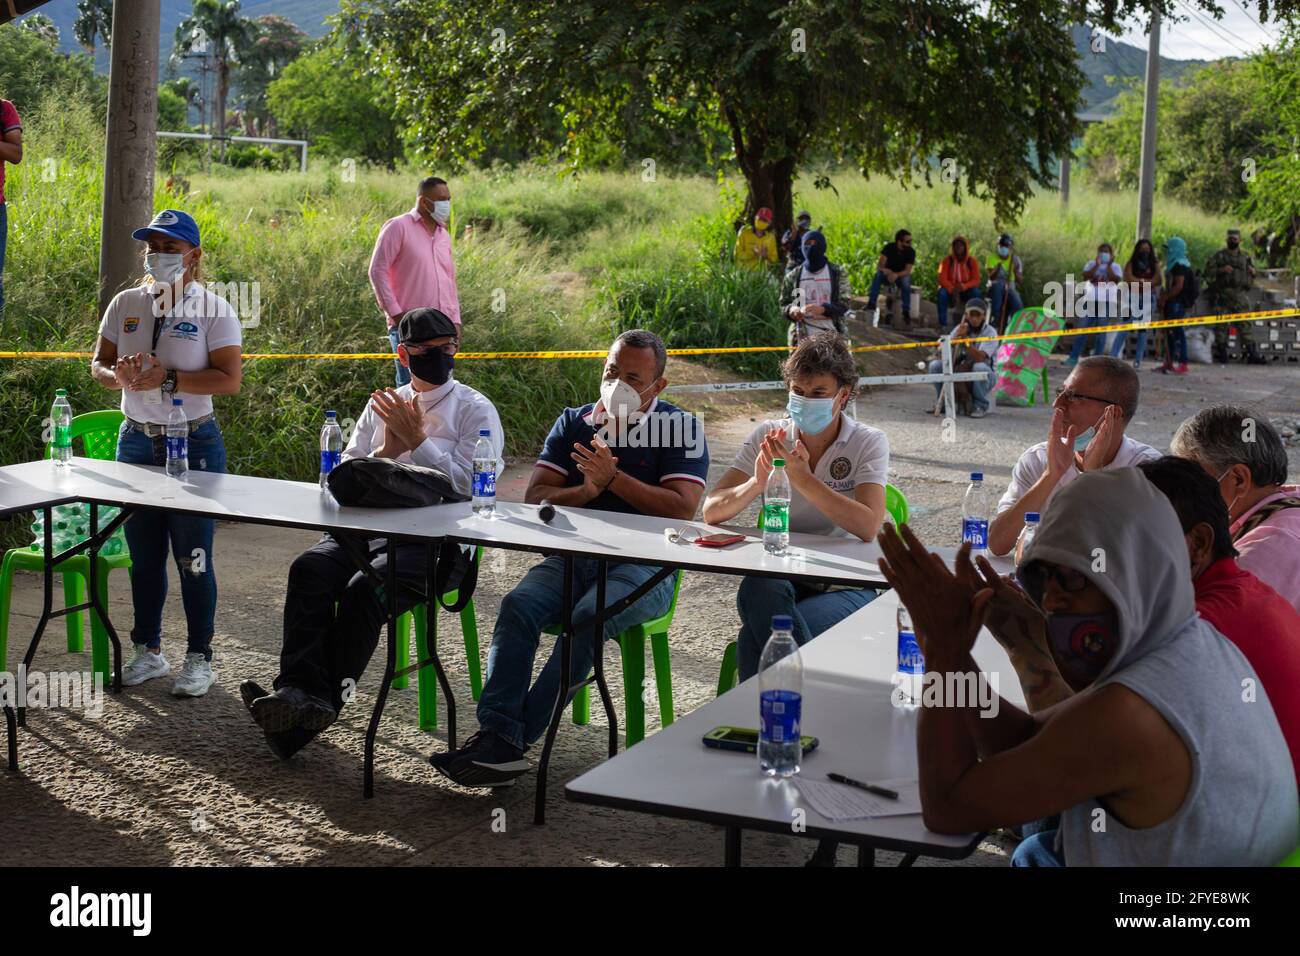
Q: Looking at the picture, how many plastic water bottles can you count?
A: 9